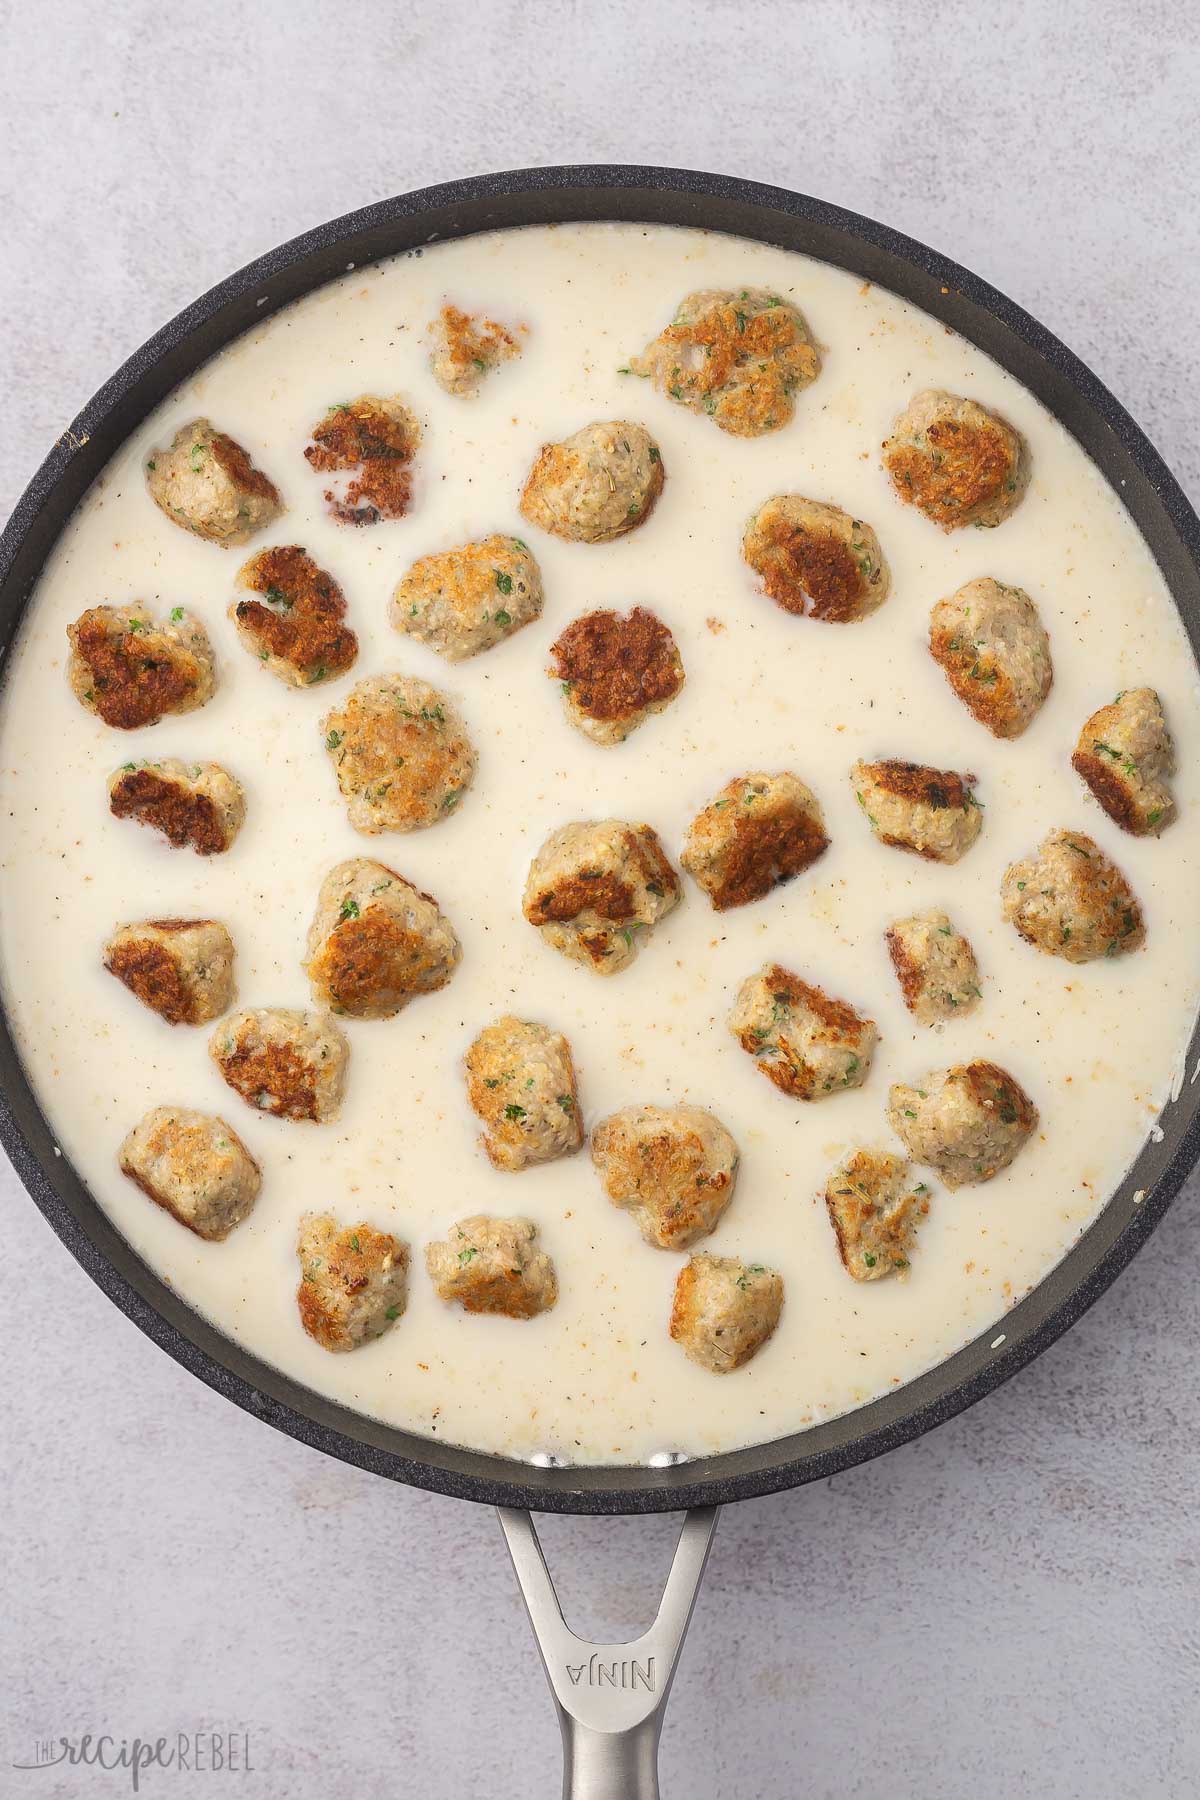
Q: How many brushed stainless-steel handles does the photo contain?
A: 1